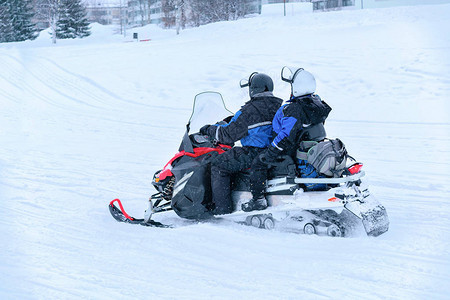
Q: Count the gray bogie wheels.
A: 4